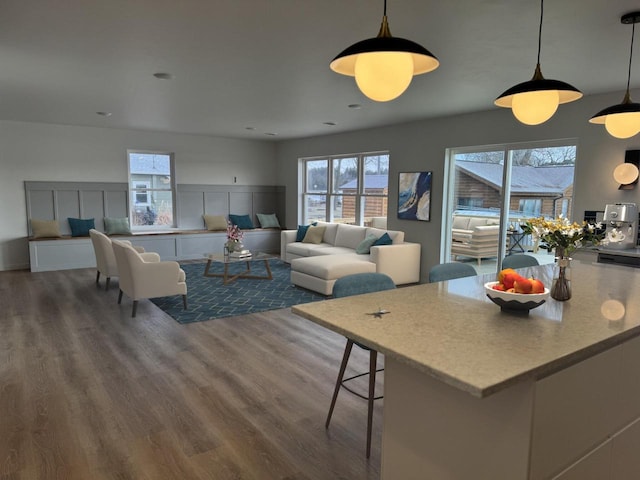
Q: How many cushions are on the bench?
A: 6